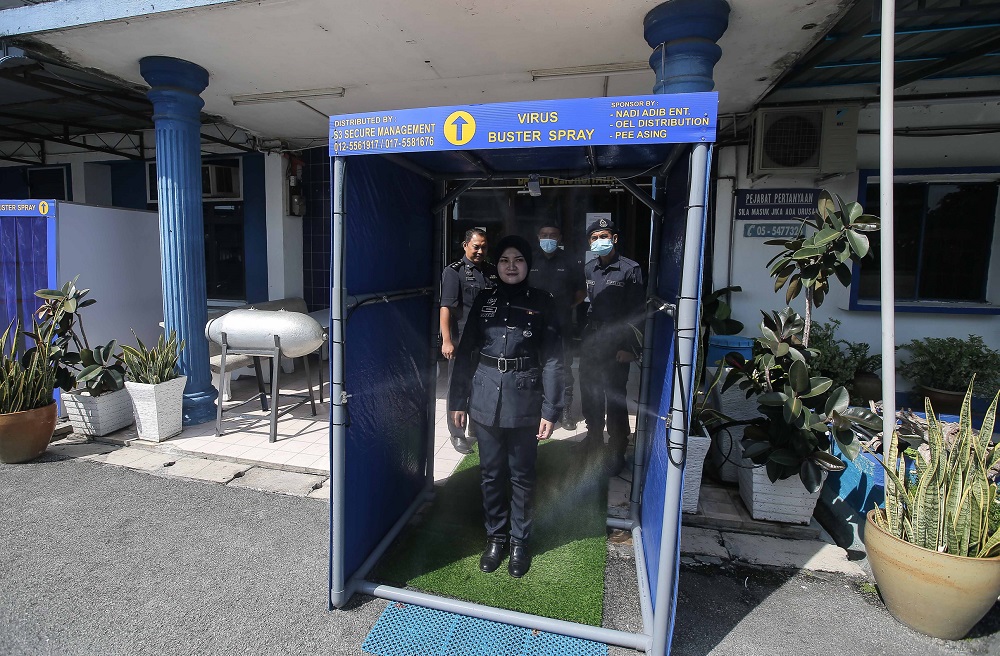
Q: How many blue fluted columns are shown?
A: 2